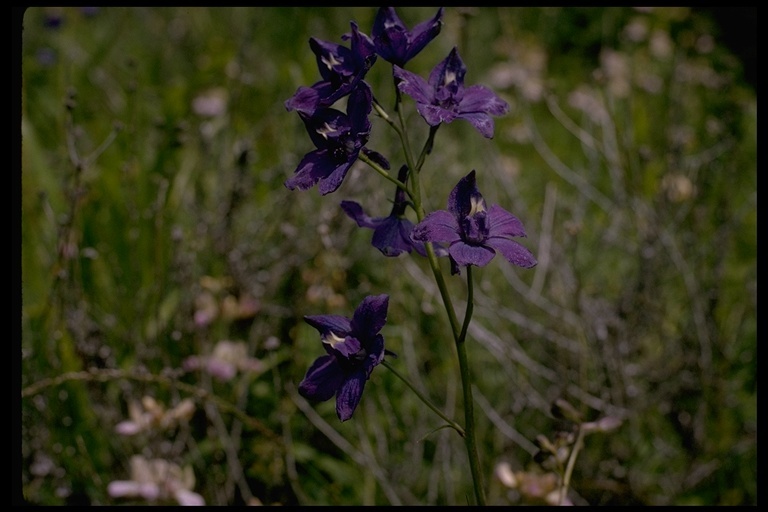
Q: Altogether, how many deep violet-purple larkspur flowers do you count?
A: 7